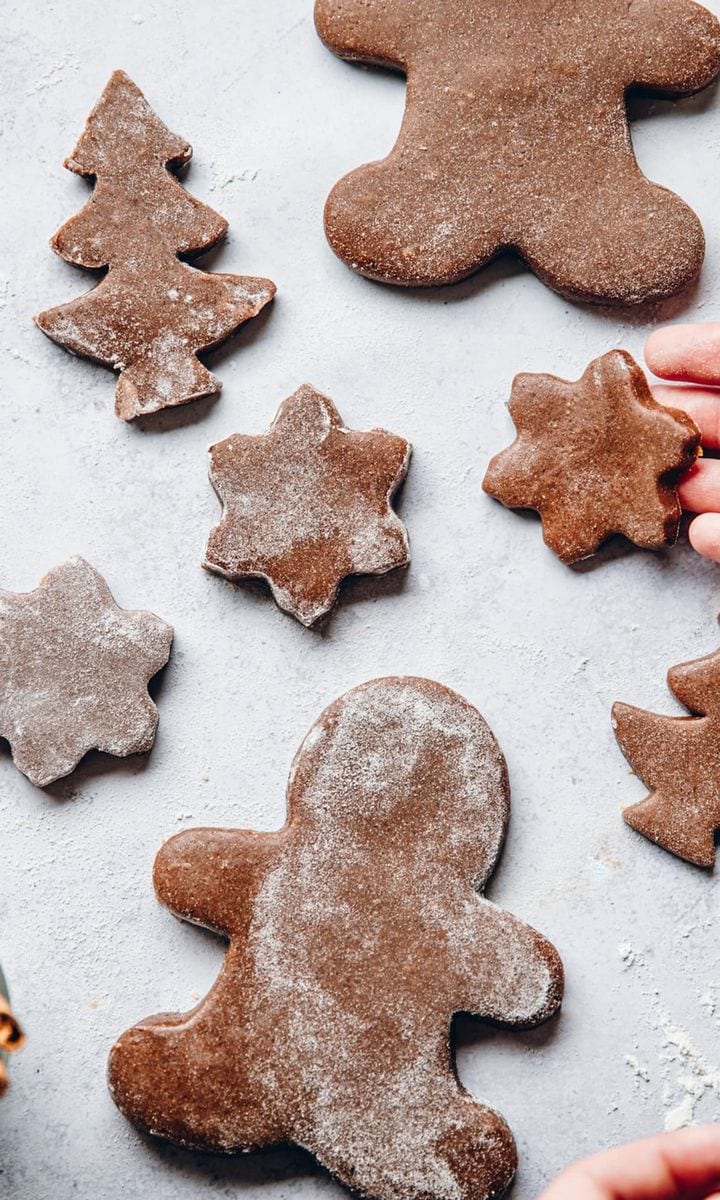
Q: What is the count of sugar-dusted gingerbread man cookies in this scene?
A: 2